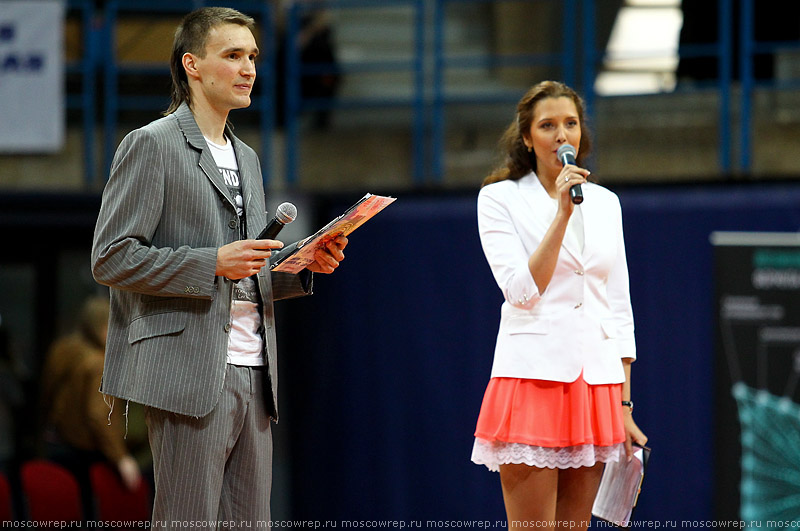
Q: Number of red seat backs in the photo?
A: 3